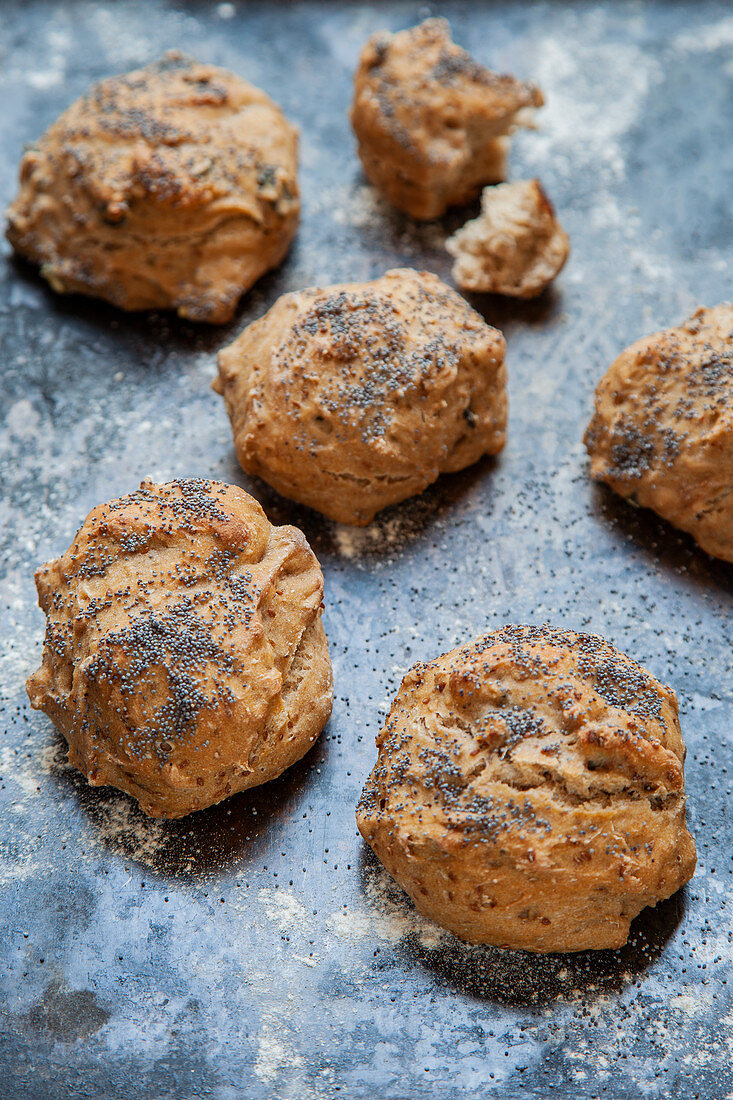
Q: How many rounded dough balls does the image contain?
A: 5